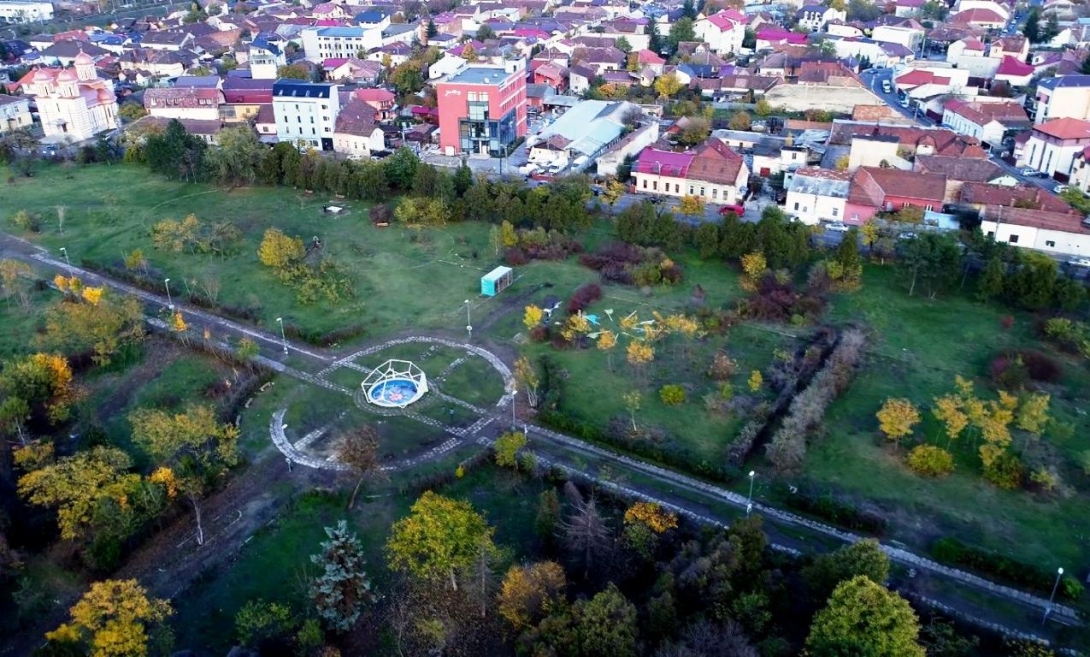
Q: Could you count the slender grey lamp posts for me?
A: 8